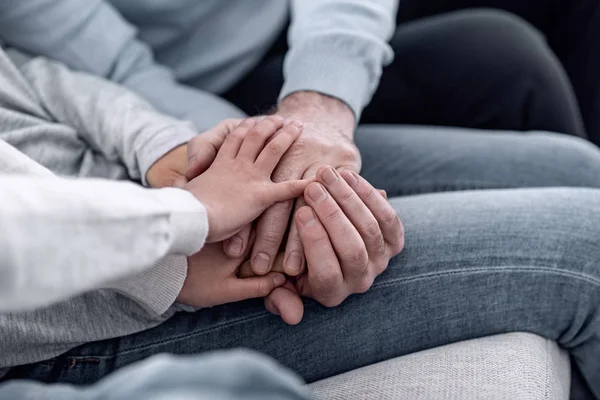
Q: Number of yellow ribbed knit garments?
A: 0